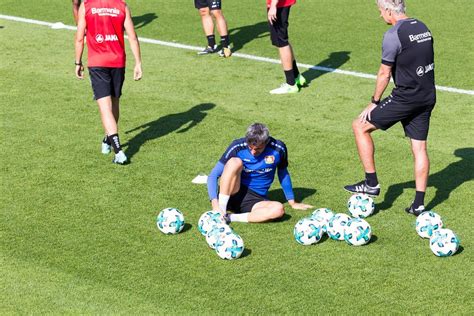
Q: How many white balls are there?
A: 11